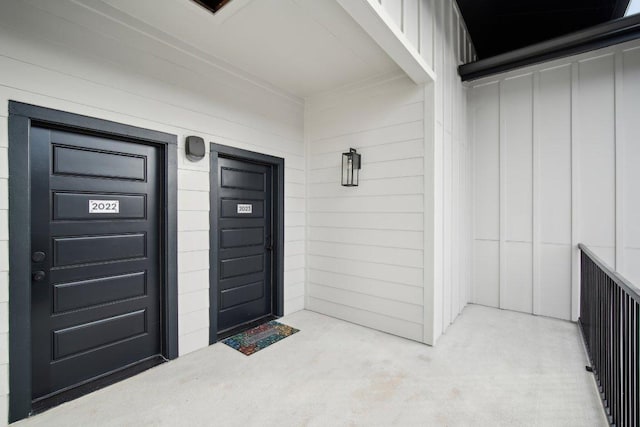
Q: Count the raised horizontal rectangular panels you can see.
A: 10